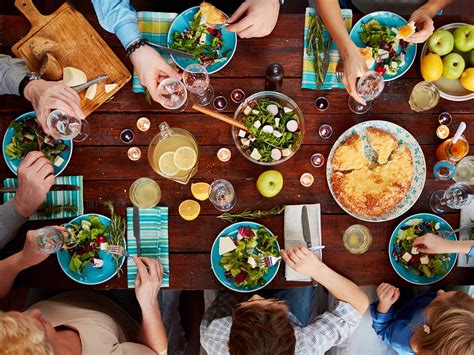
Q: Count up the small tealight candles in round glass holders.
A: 12